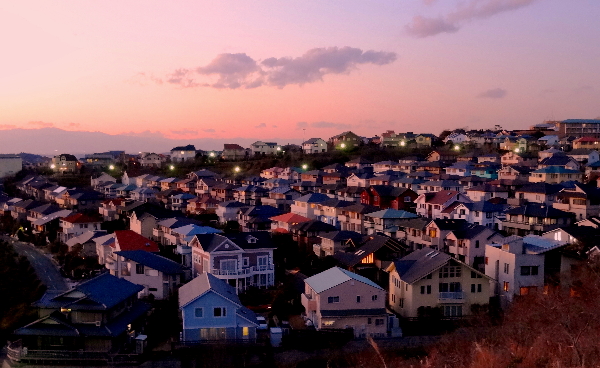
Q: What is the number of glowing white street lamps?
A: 11